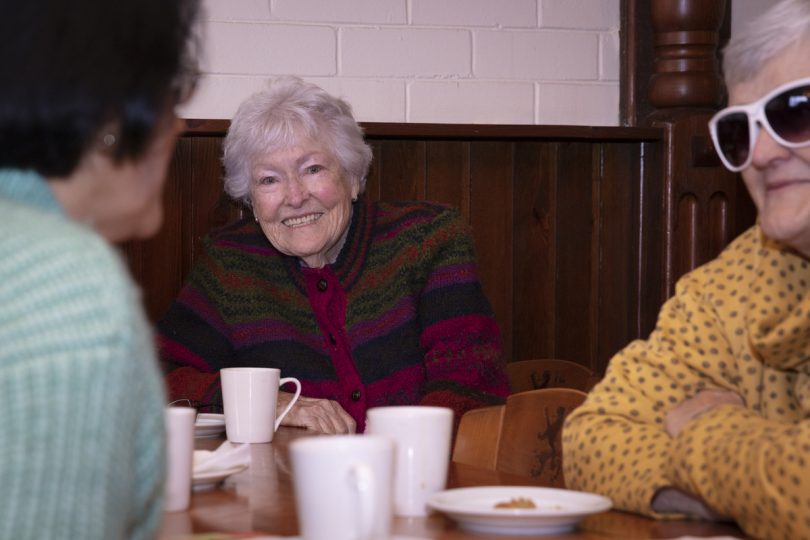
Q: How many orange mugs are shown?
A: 0